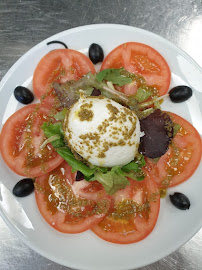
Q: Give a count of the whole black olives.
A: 5